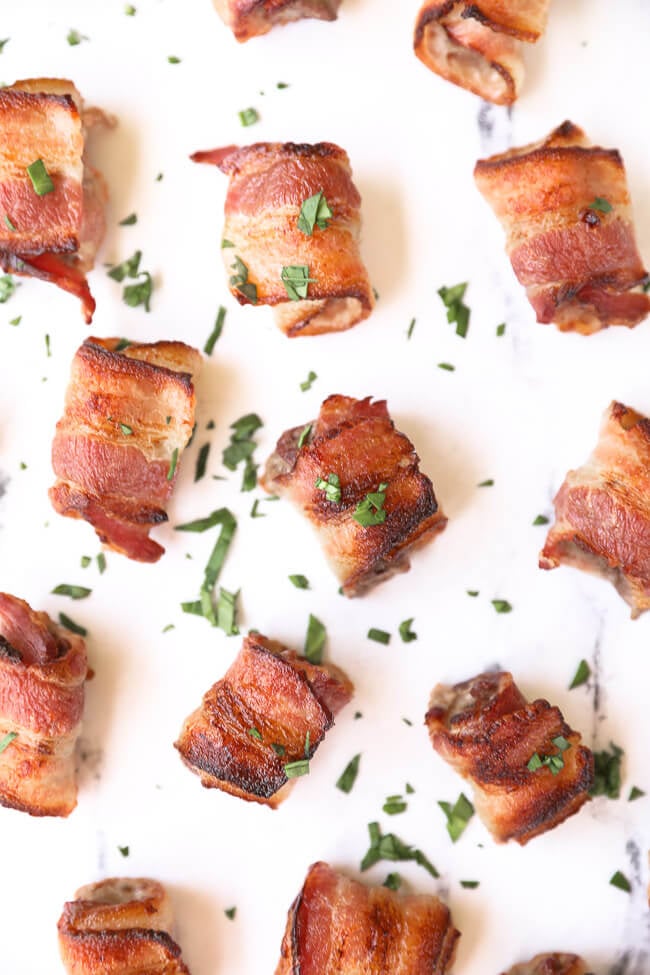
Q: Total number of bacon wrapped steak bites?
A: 14